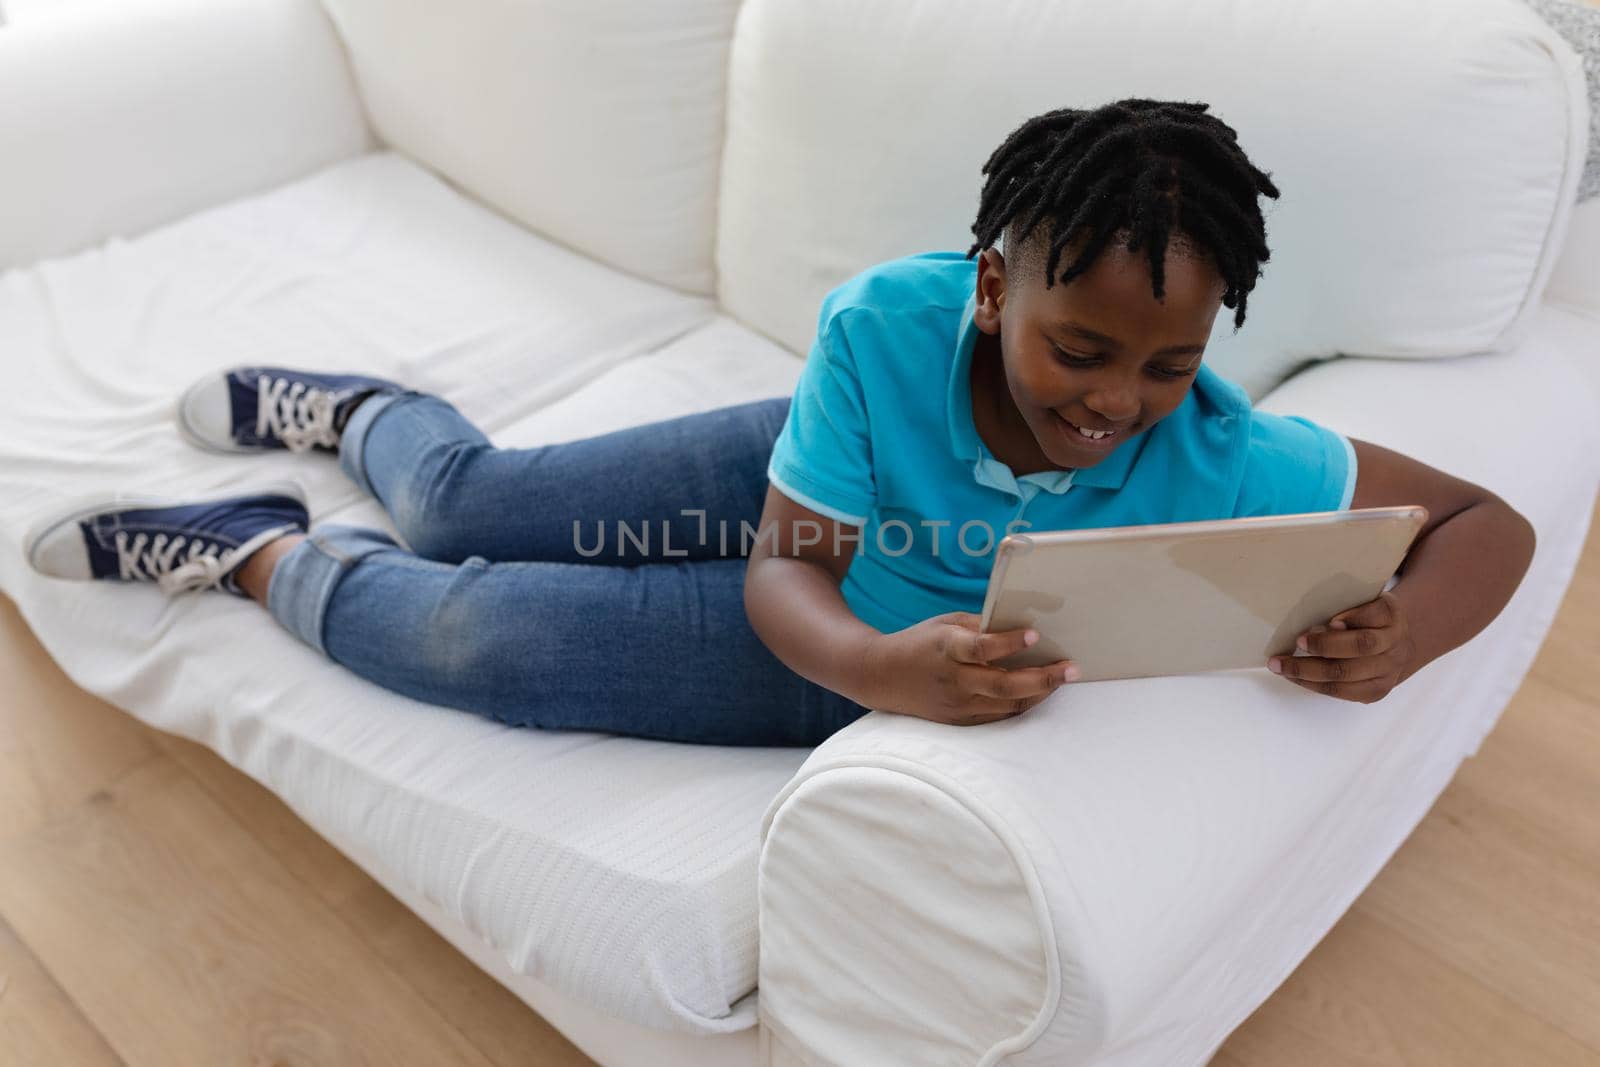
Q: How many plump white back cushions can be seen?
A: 2